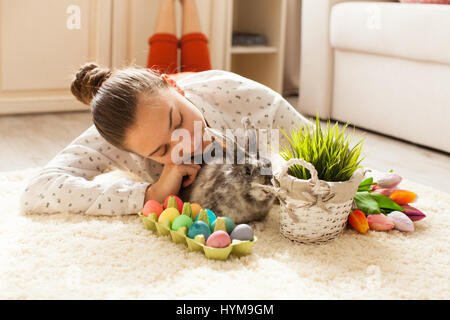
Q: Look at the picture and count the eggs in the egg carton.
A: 10